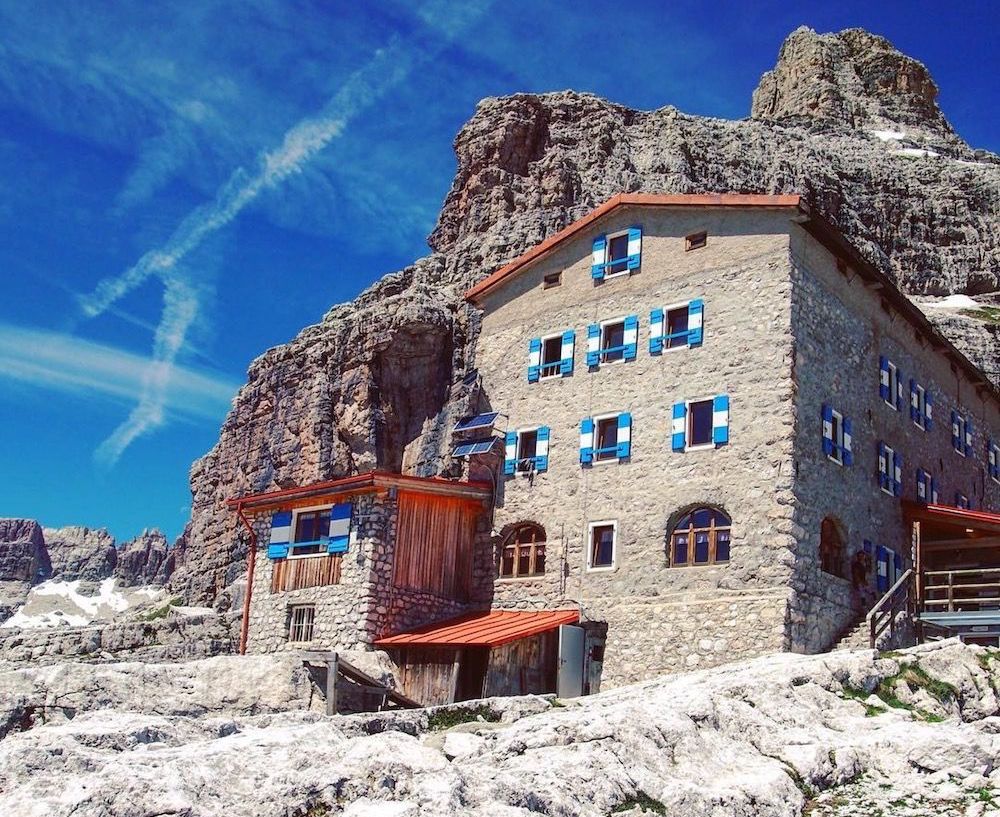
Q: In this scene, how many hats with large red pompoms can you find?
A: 0